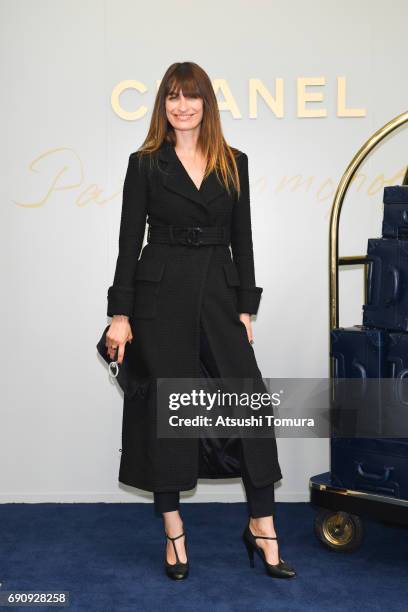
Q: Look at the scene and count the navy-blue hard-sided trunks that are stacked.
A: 5